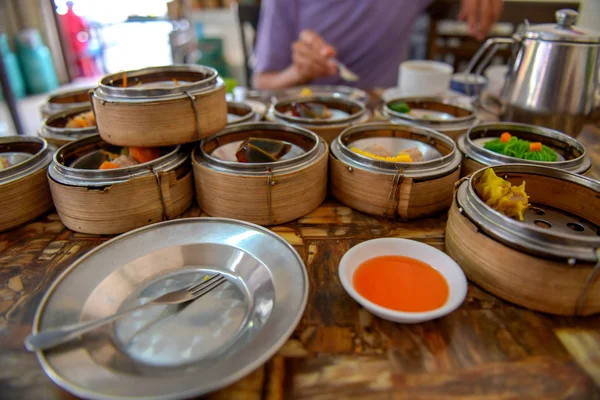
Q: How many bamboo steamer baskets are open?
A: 12